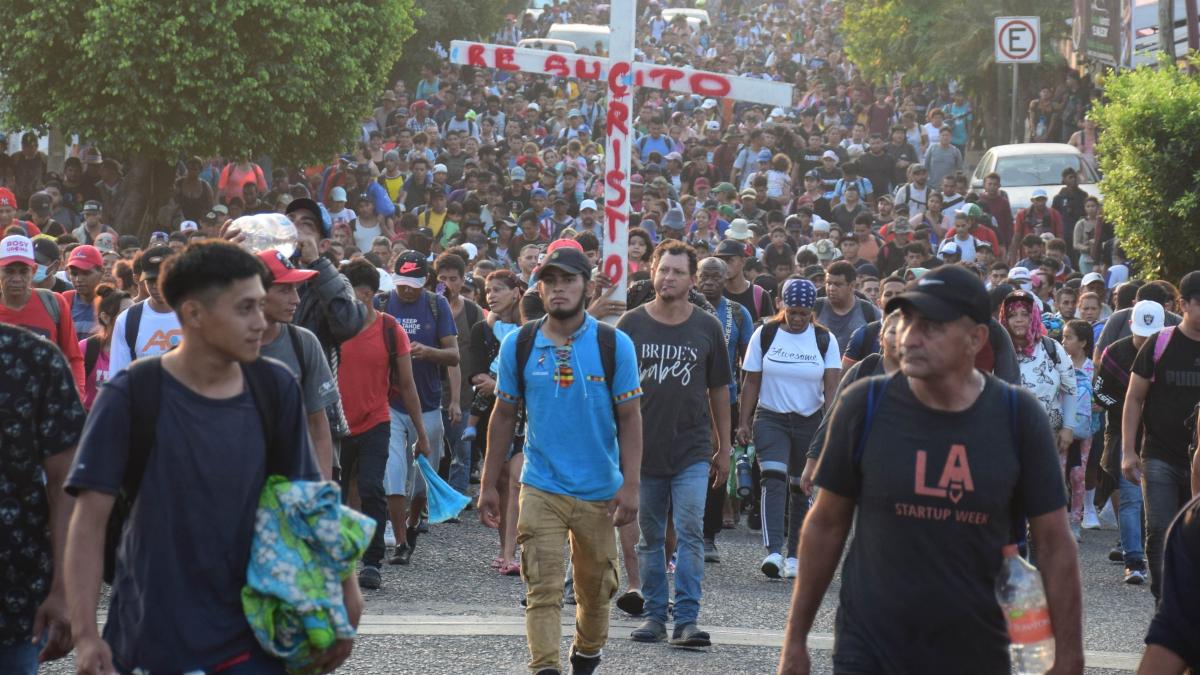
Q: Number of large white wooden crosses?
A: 1